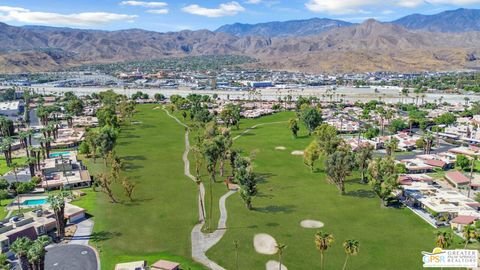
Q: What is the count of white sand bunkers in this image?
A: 5